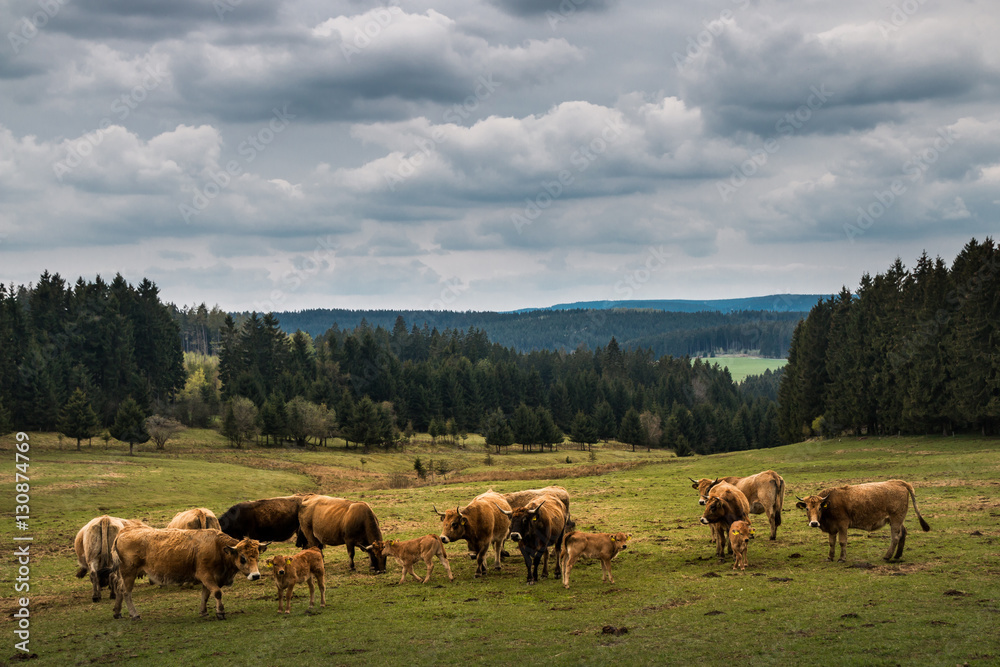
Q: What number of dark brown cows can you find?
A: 2